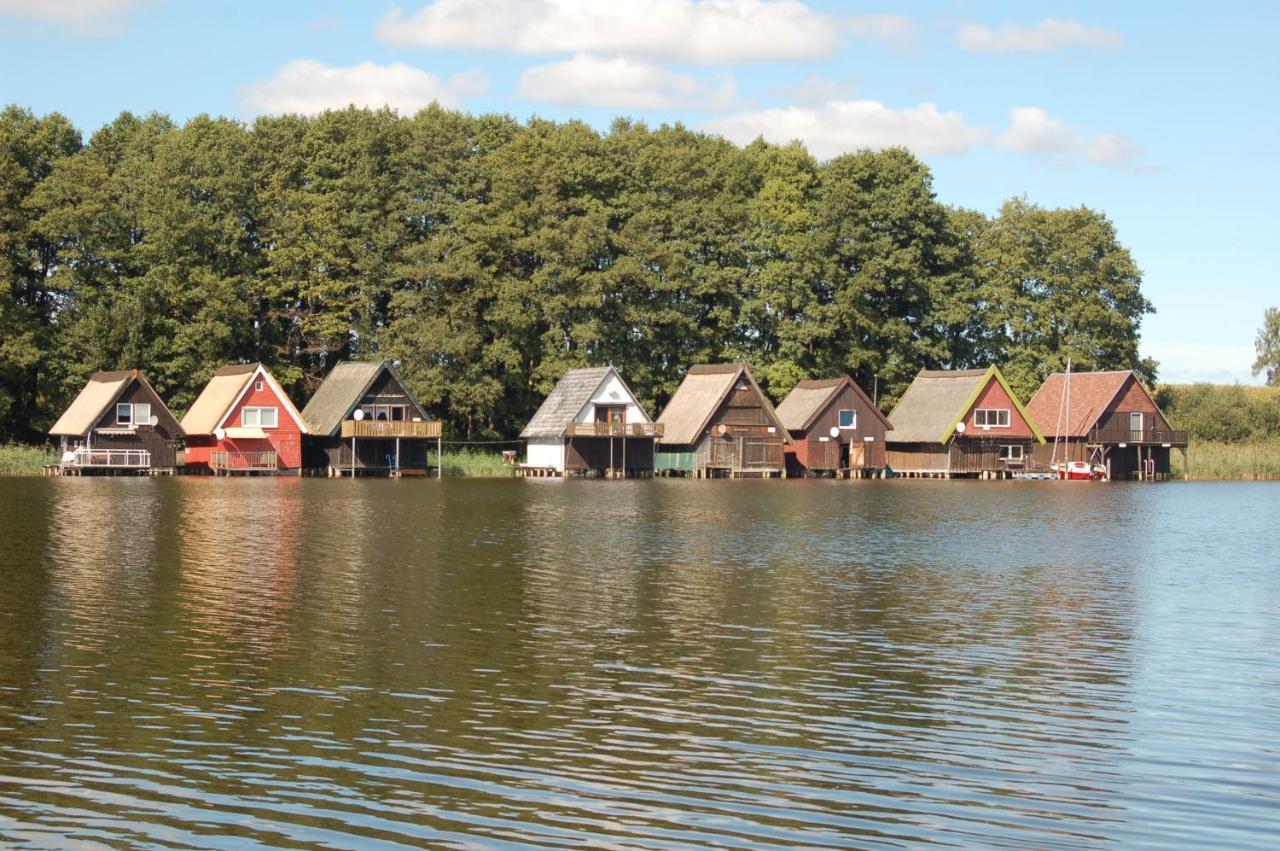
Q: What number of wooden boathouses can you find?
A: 8